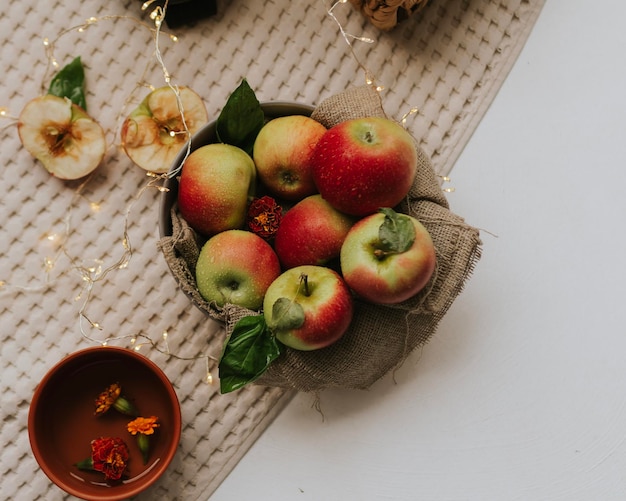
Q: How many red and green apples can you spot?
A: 7